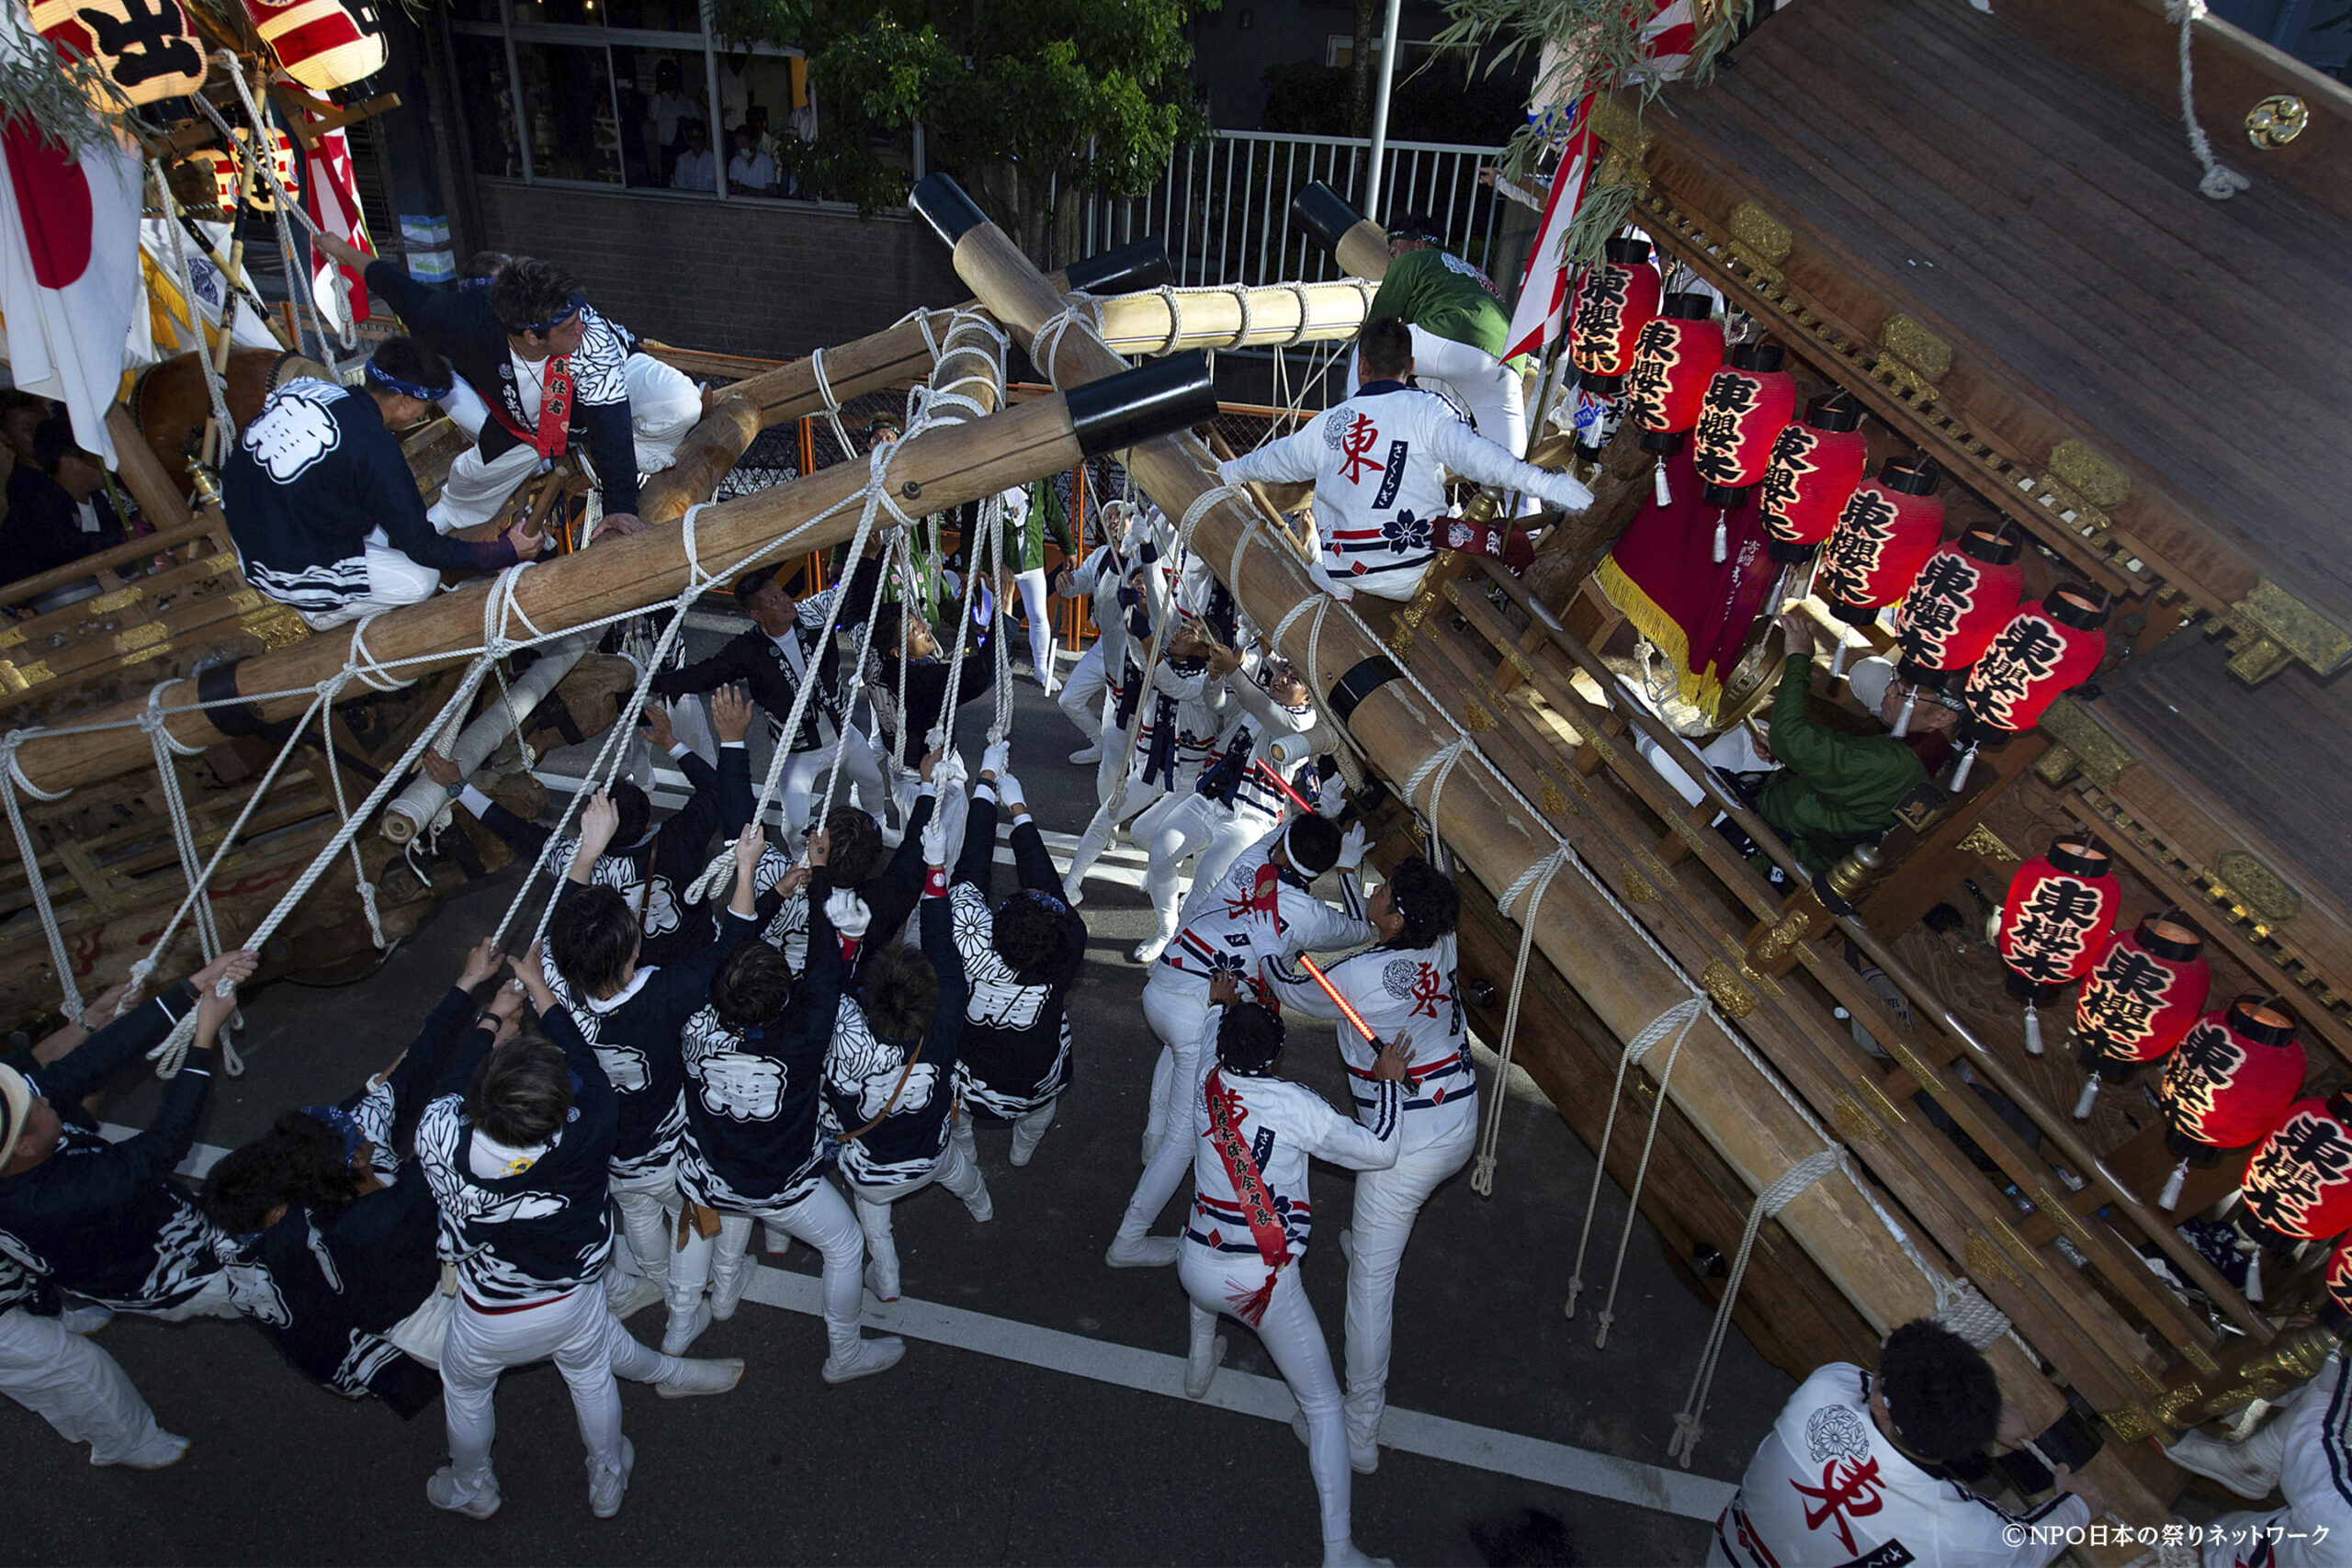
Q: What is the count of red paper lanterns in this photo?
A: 12